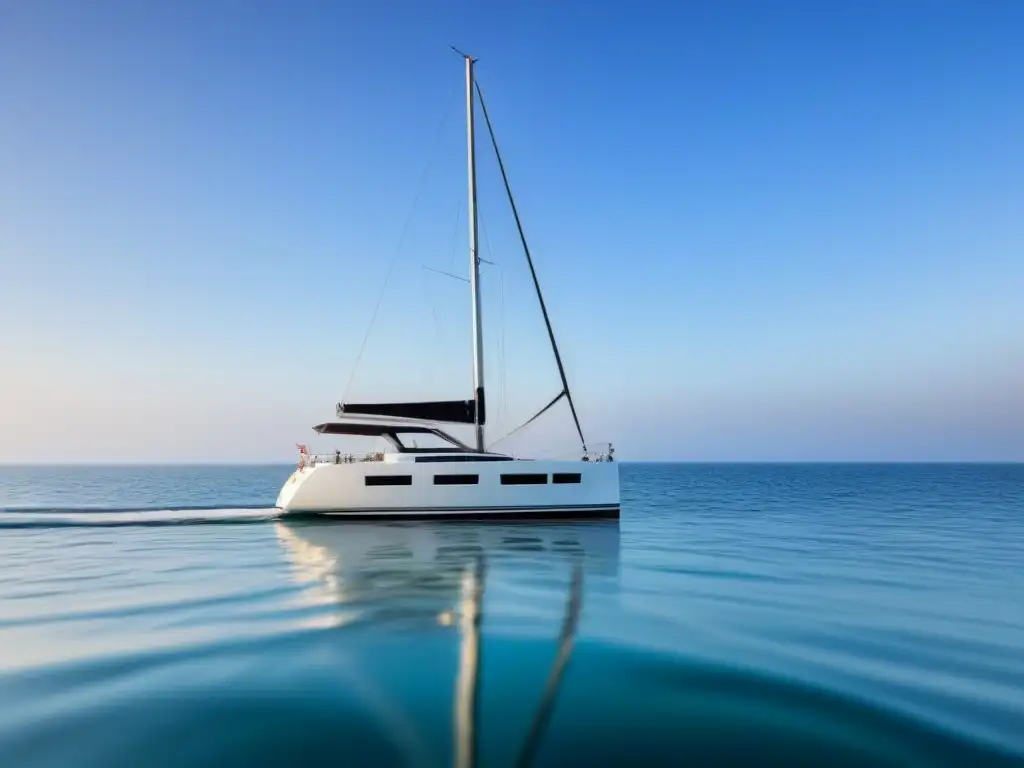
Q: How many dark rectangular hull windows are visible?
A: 4